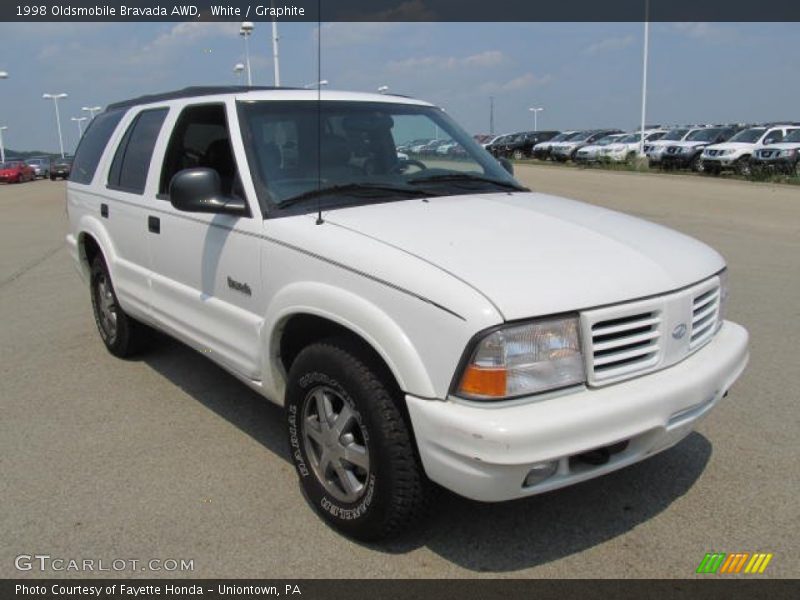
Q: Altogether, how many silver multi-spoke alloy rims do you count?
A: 2